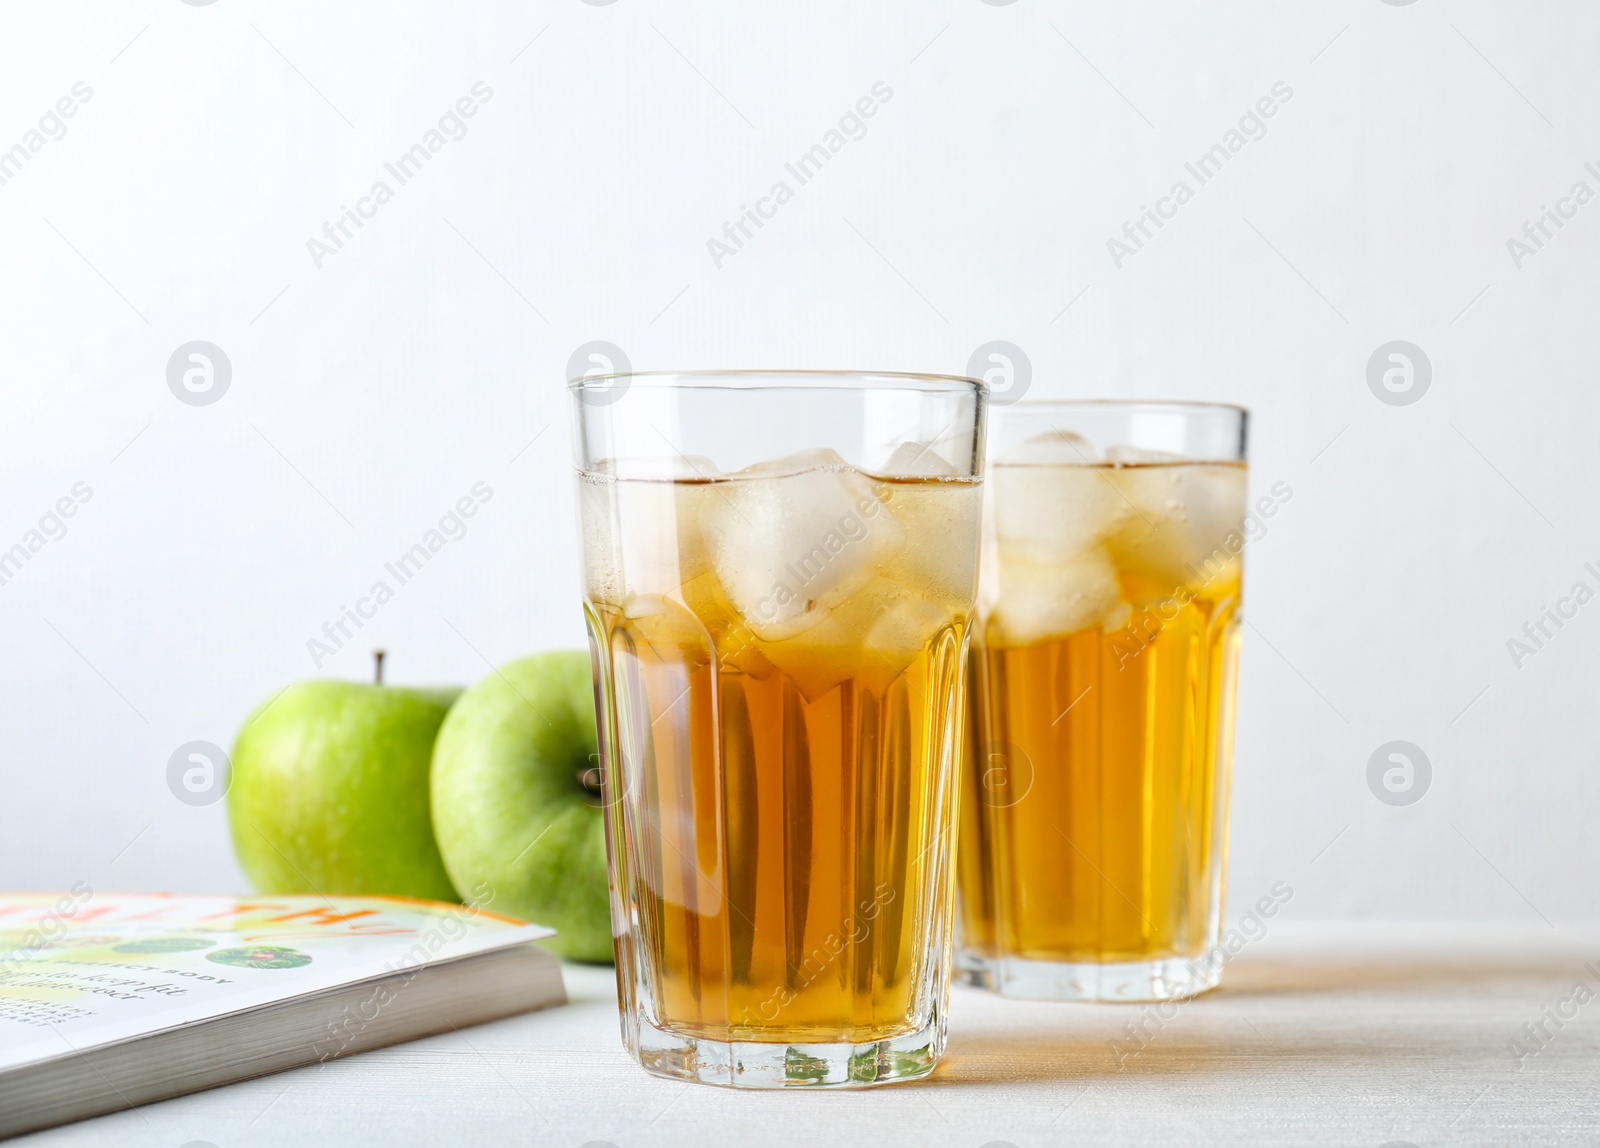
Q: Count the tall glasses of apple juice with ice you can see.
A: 2